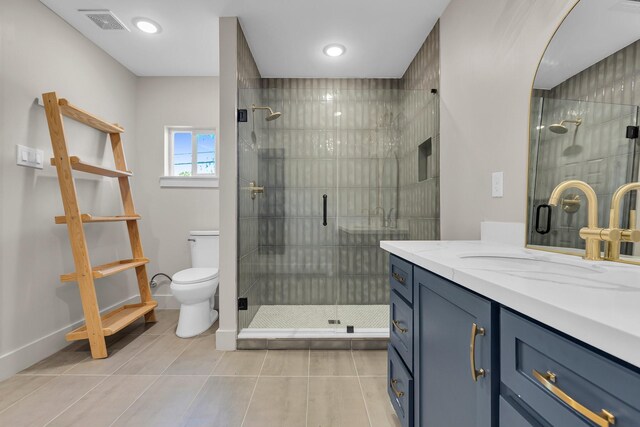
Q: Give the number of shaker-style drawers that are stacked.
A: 3